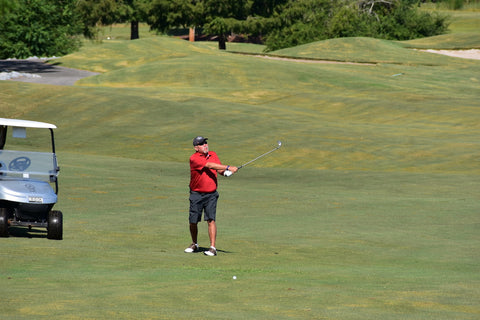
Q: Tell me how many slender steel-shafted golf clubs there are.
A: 1